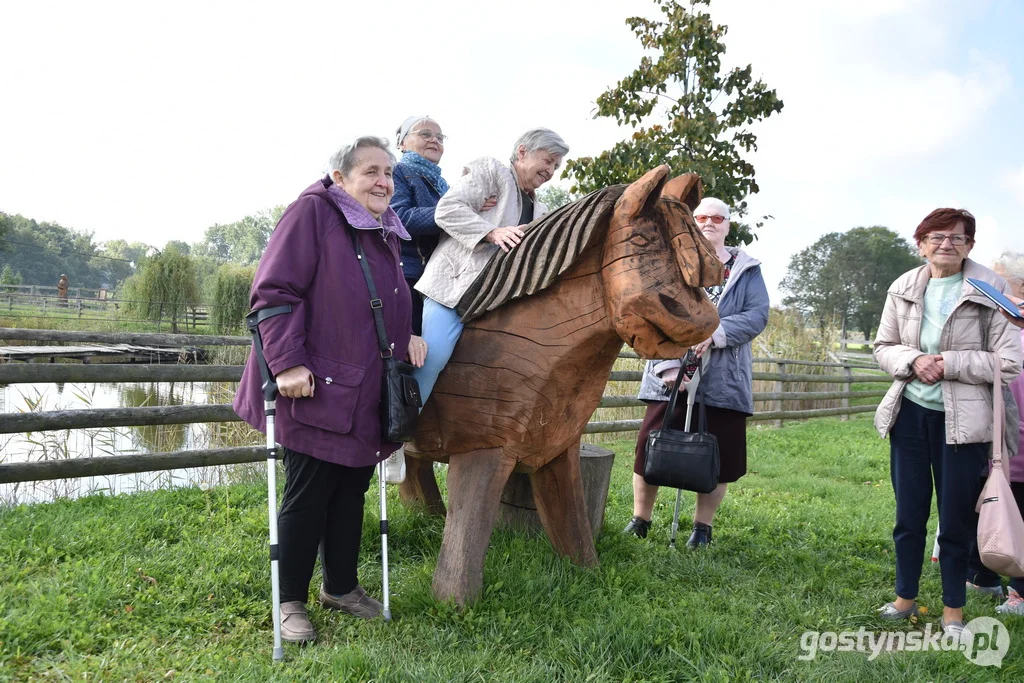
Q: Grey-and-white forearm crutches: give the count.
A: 3